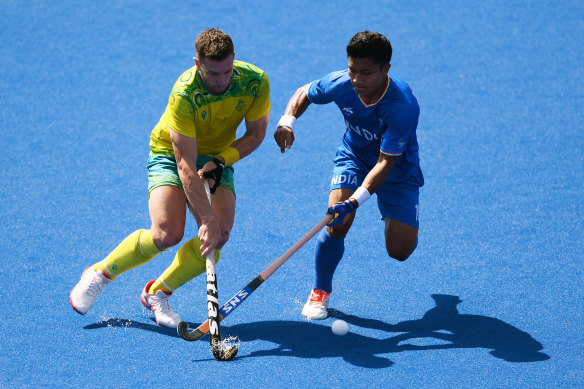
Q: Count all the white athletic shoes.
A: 3